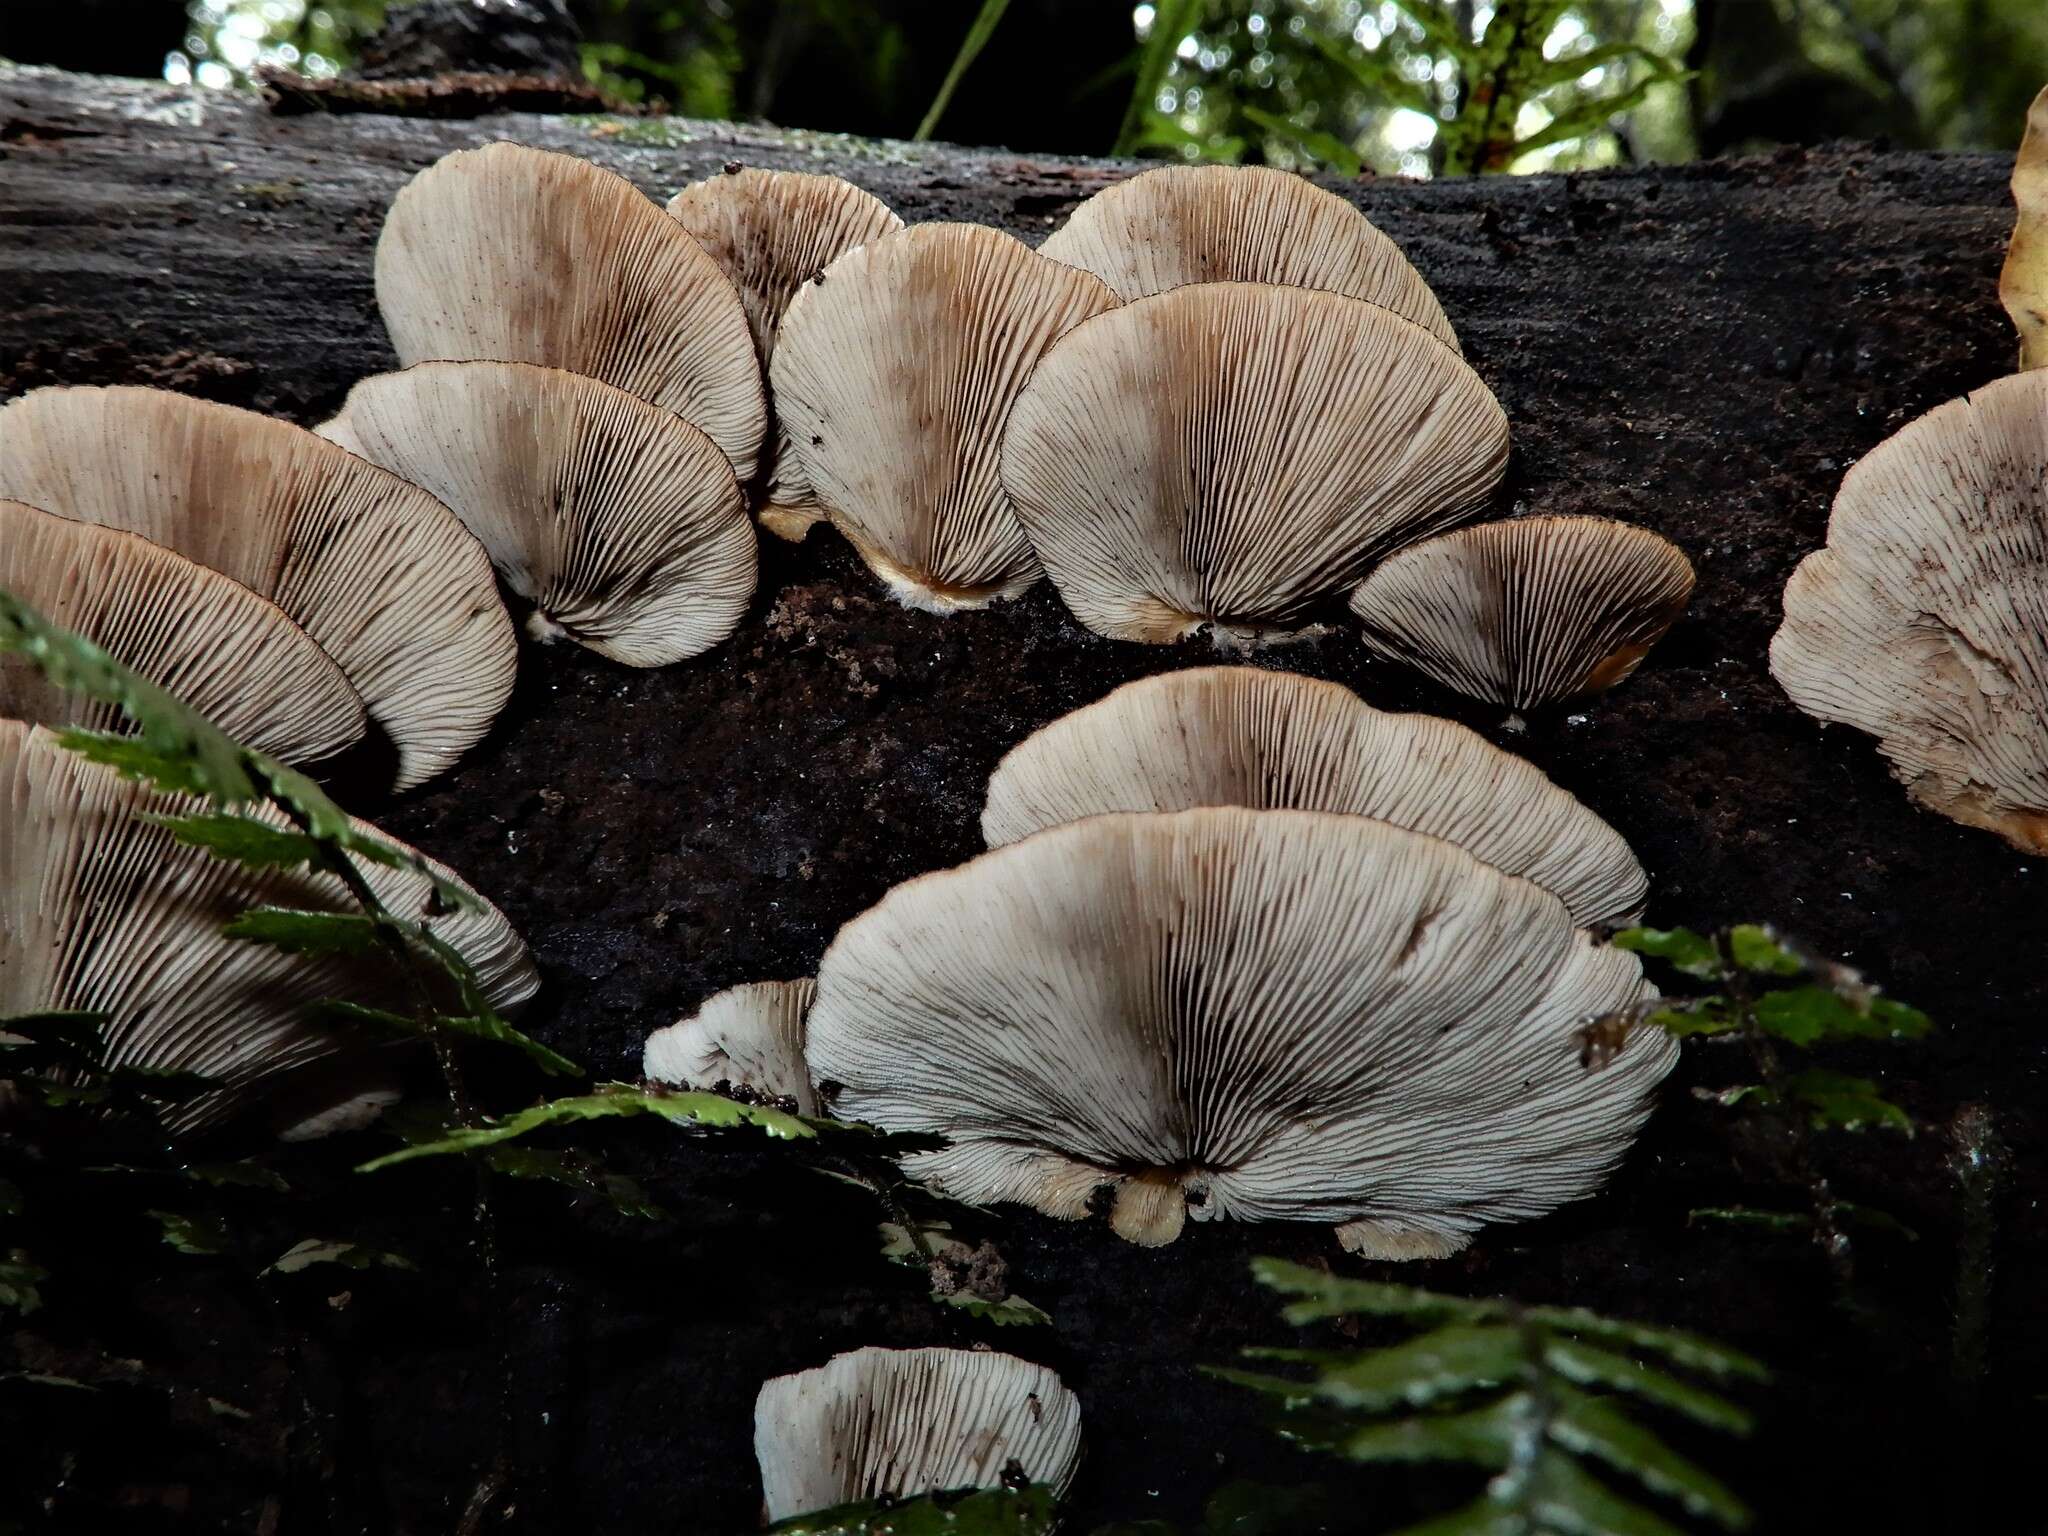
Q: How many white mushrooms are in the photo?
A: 15